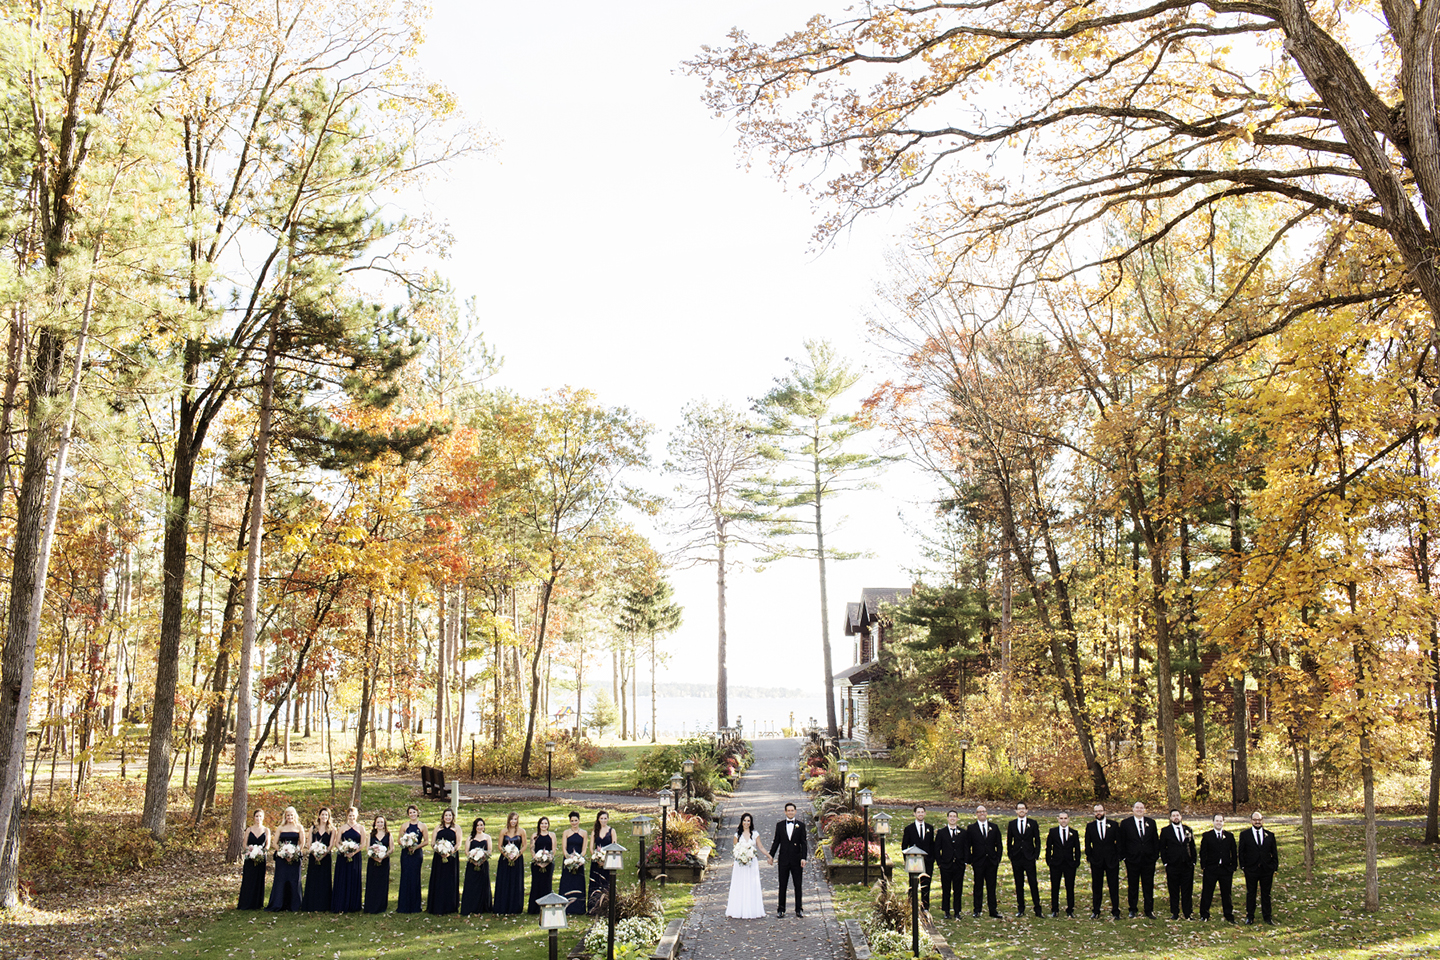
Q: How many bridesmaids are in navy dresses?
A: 12